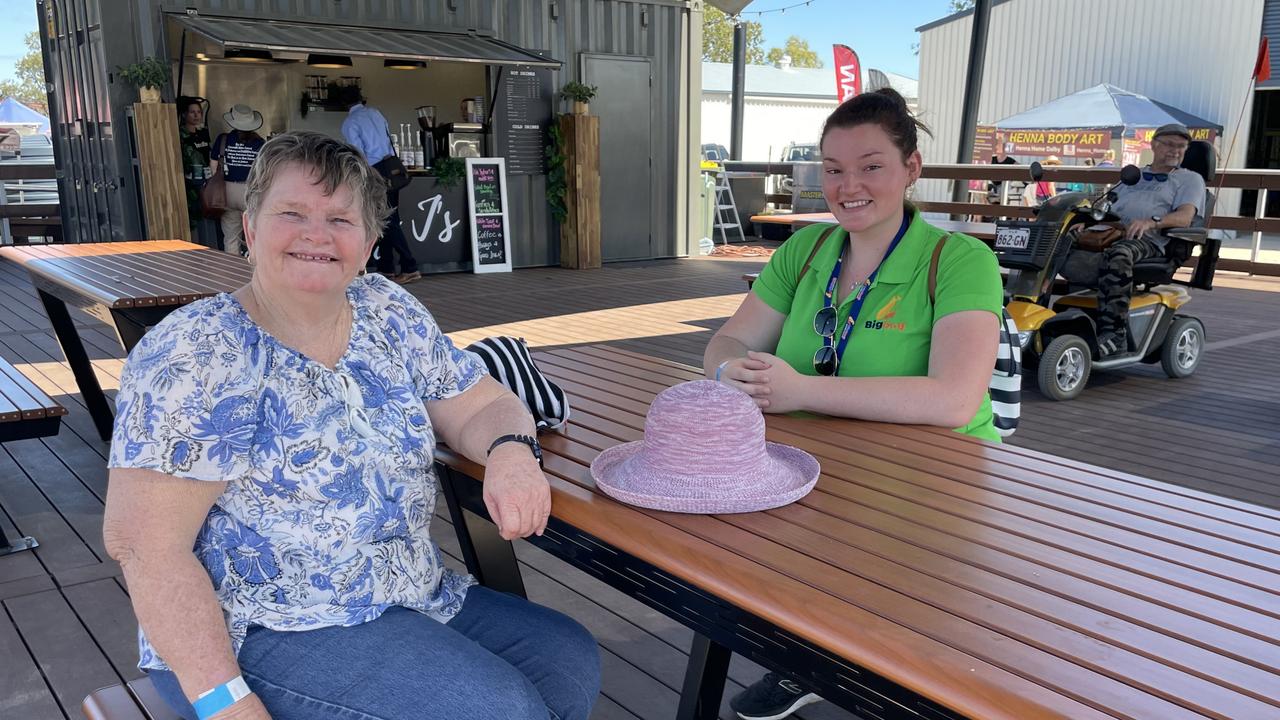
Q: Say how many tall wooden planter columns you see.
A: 2